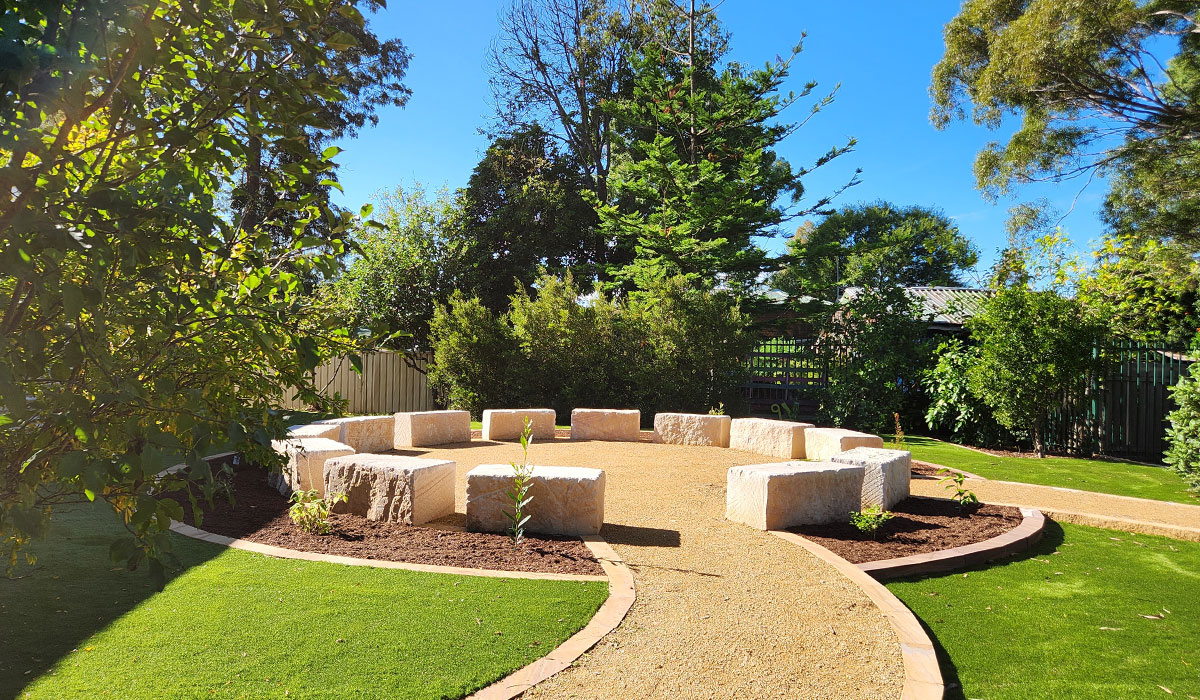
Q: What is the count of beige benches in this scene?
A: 13